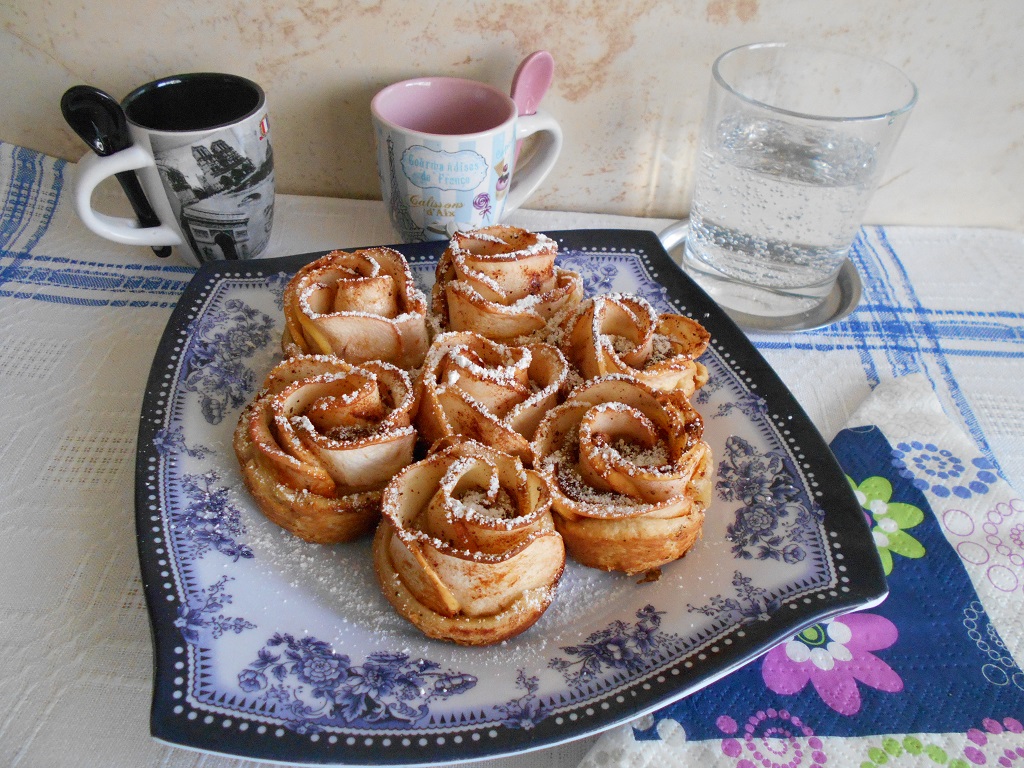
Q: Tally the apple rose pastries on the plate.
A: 7